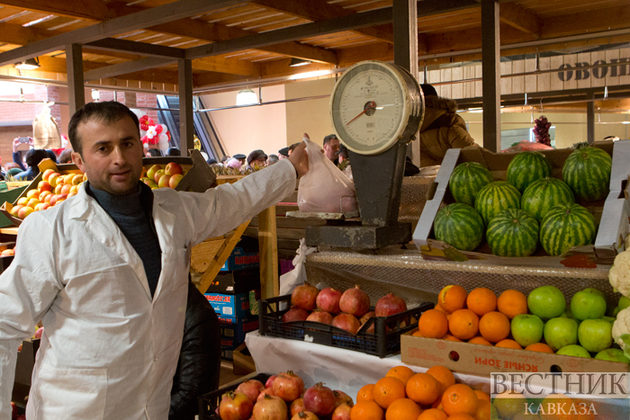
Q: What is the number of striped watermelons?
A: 8